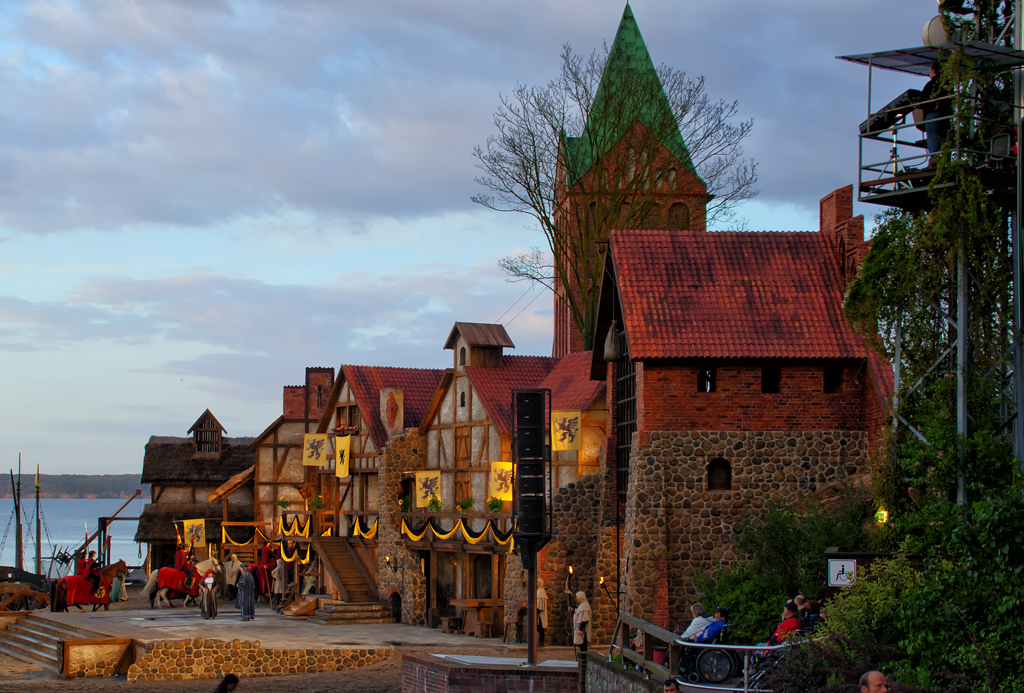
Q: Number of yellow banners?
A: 6